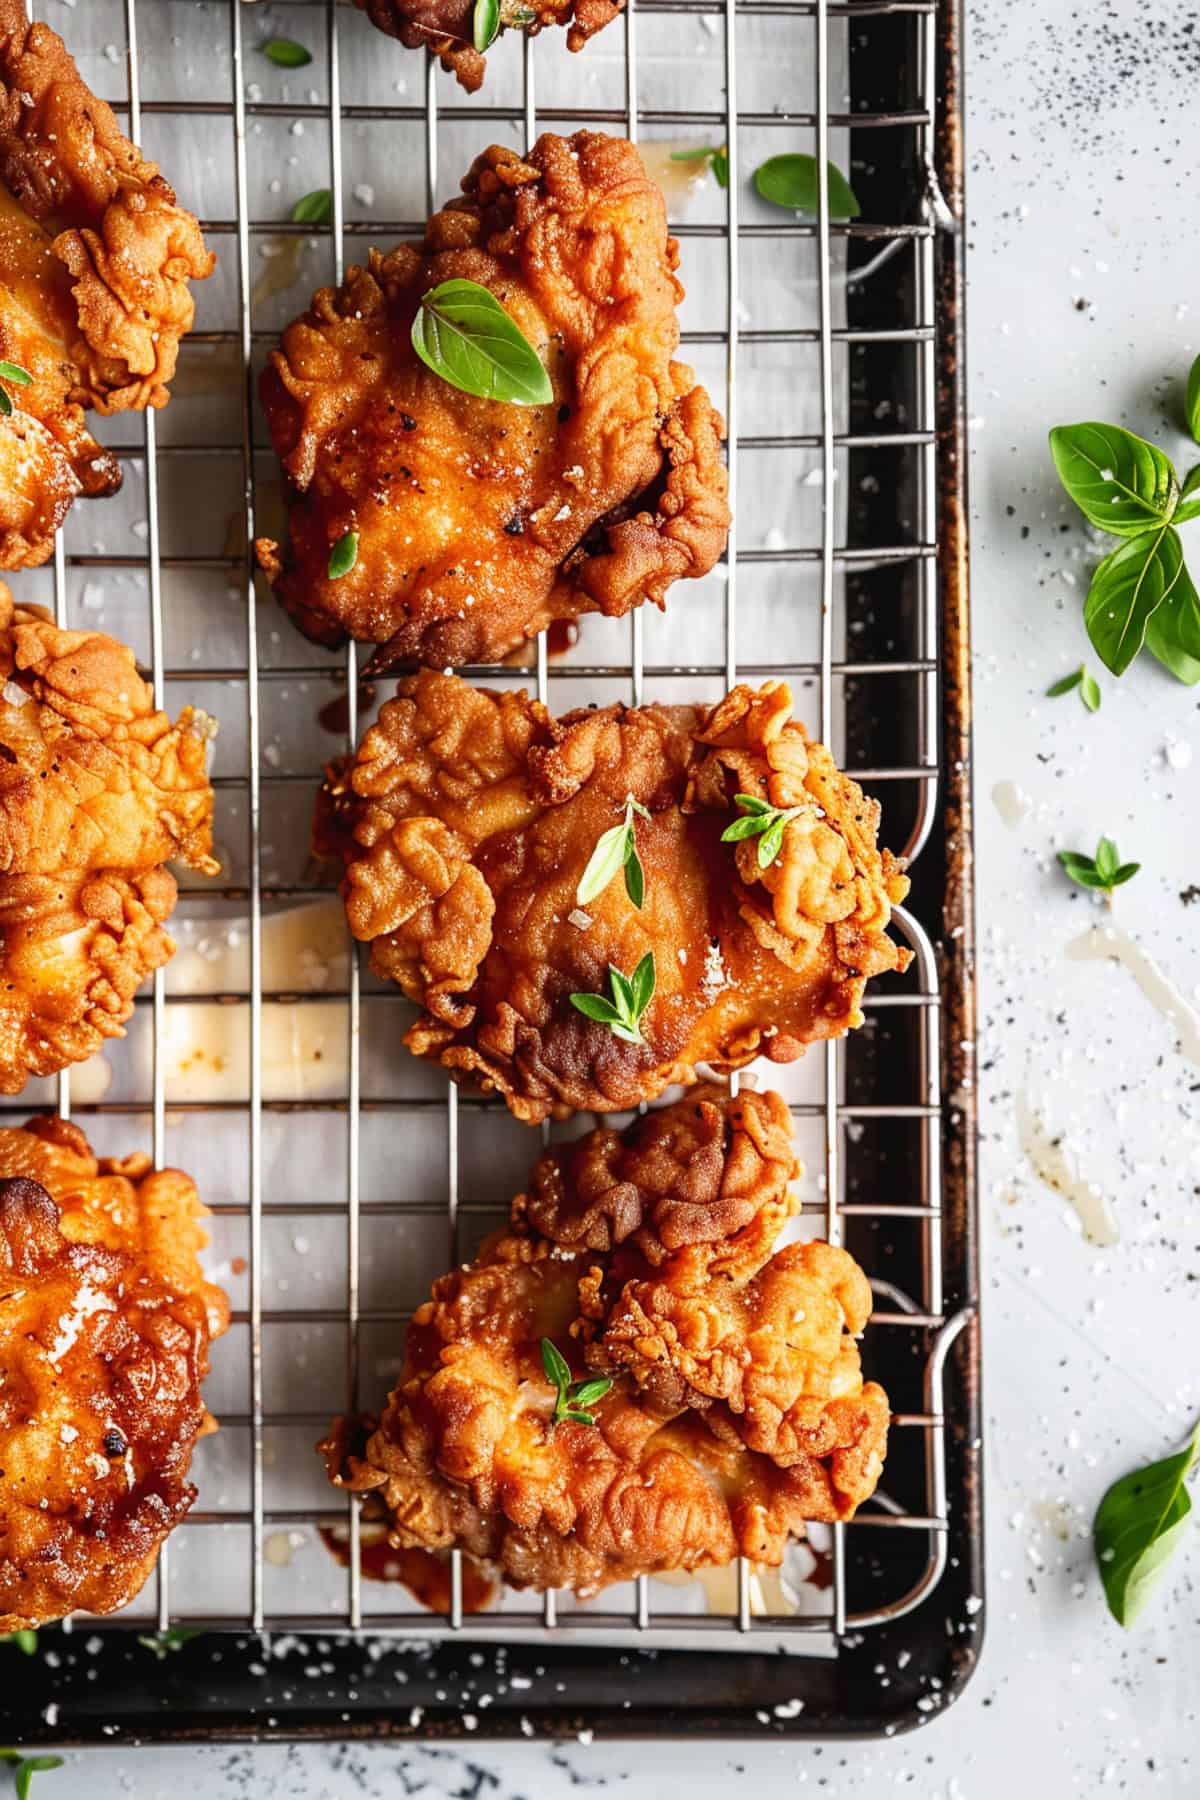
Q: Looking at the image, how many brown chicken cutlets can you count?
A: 7